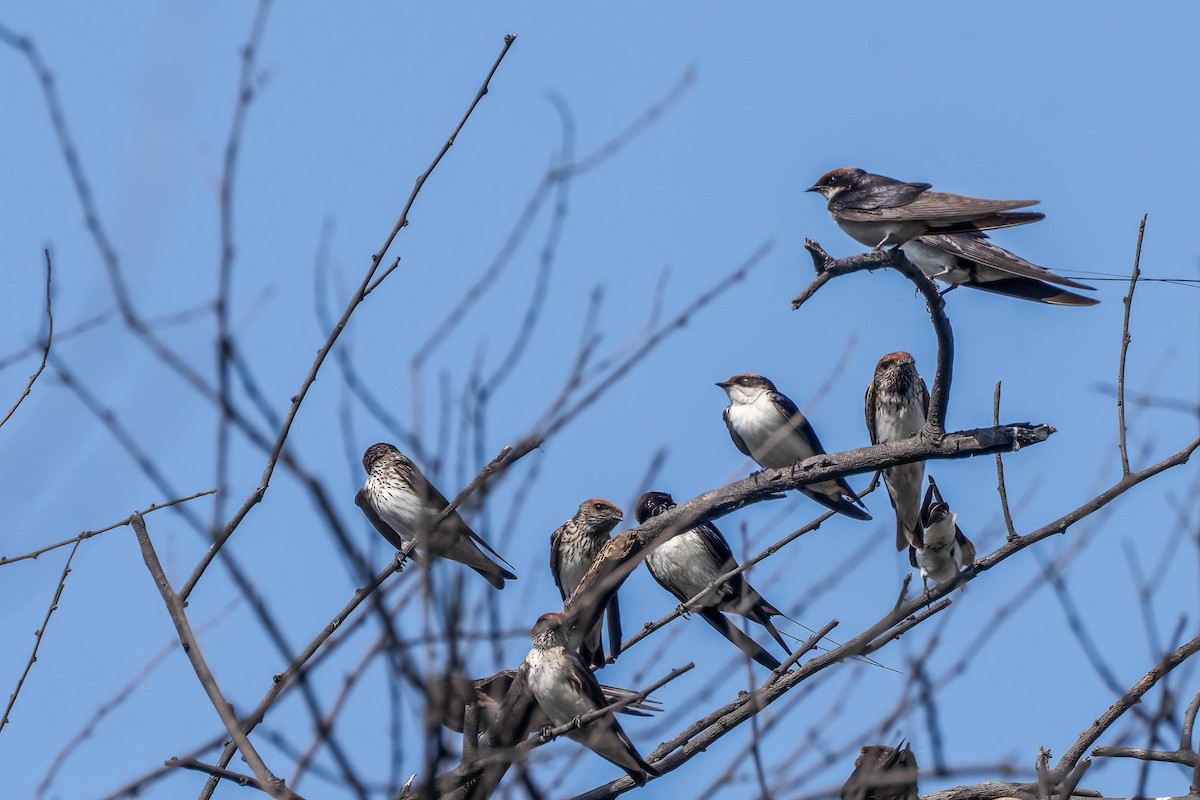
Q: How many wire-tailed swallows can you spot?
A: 5